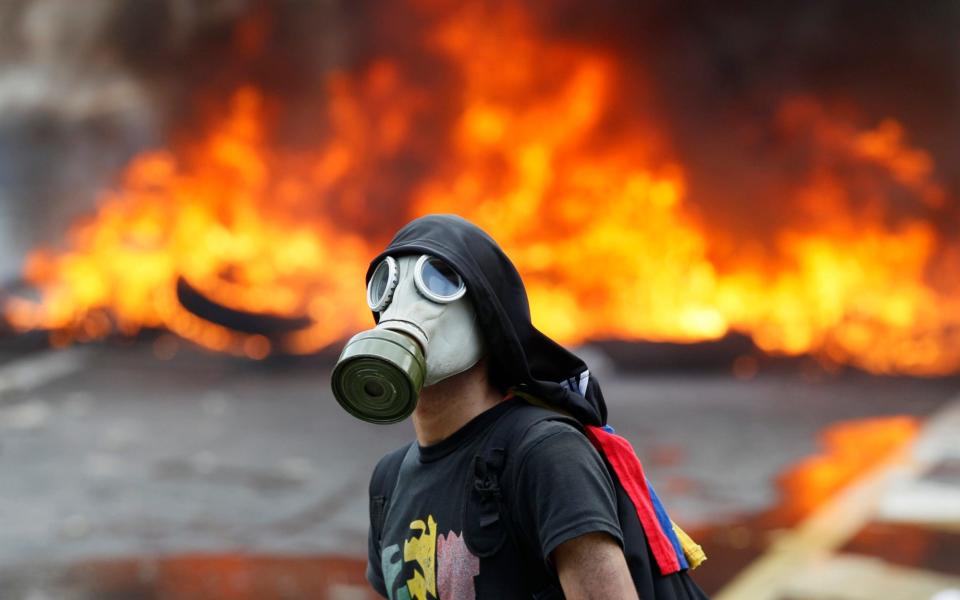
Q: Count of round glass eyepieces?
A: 2